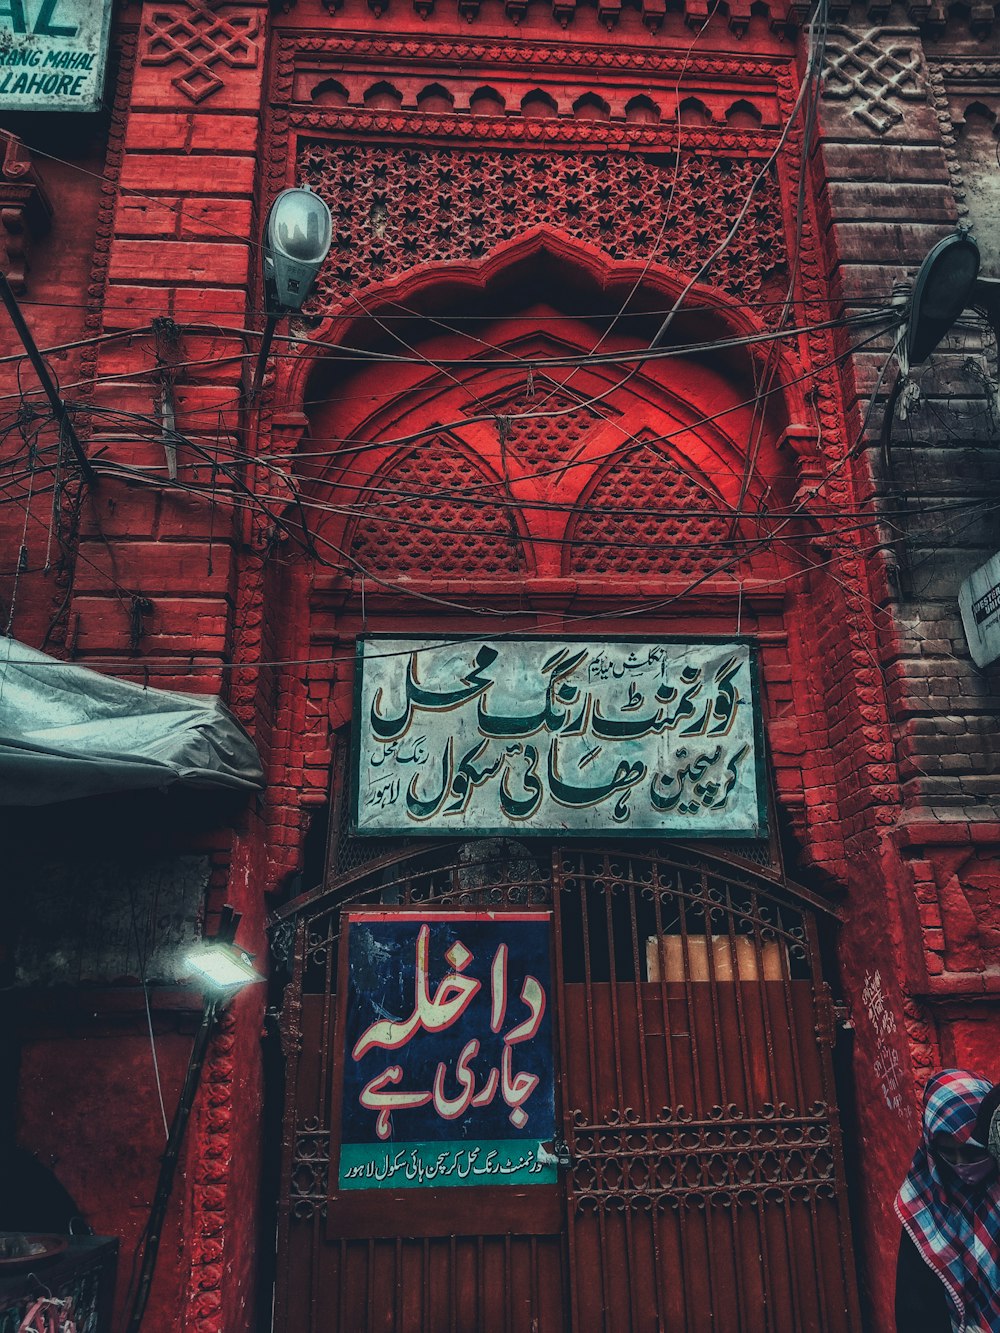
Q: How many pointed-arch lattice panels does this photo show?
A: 2